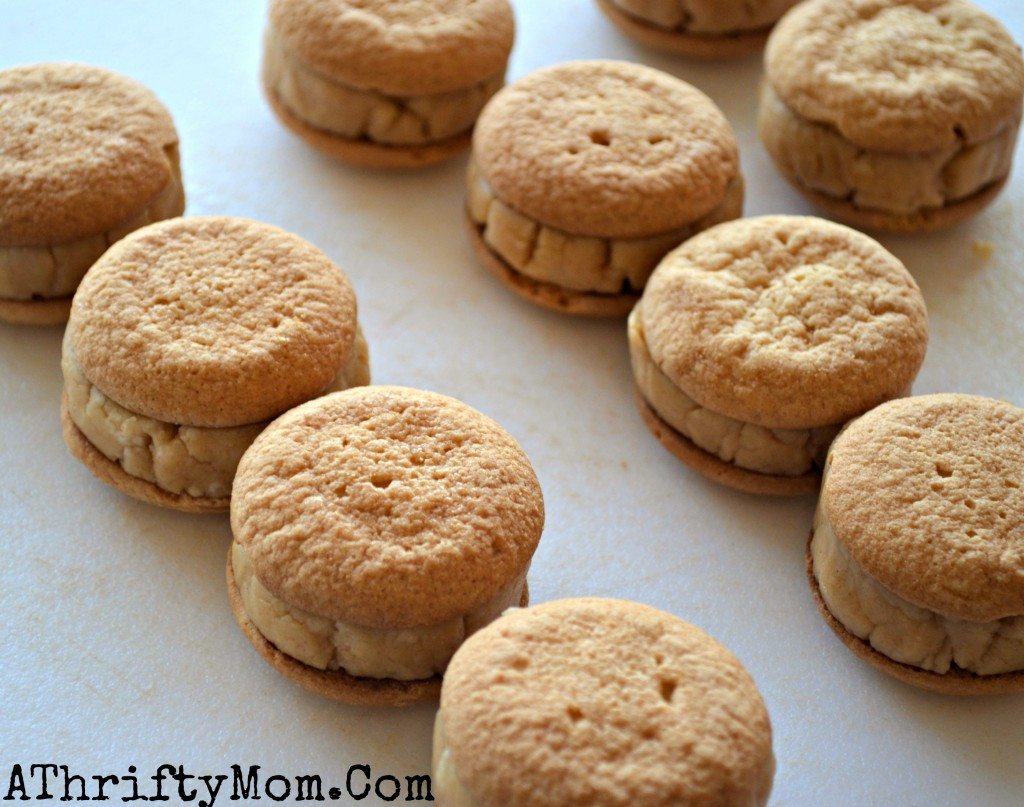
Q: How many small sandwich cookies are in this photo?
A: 10